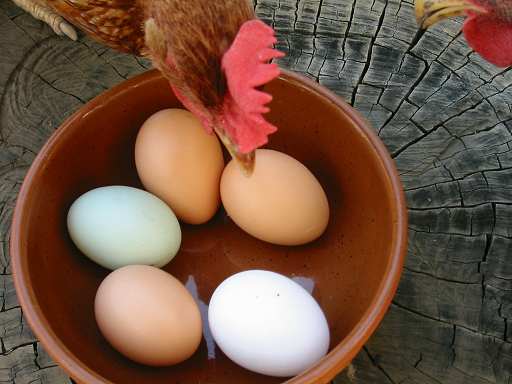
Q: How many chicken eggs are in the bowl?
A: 5